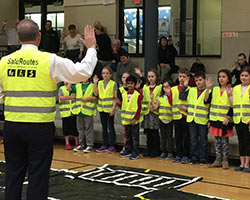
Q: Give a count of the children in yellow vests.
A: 11